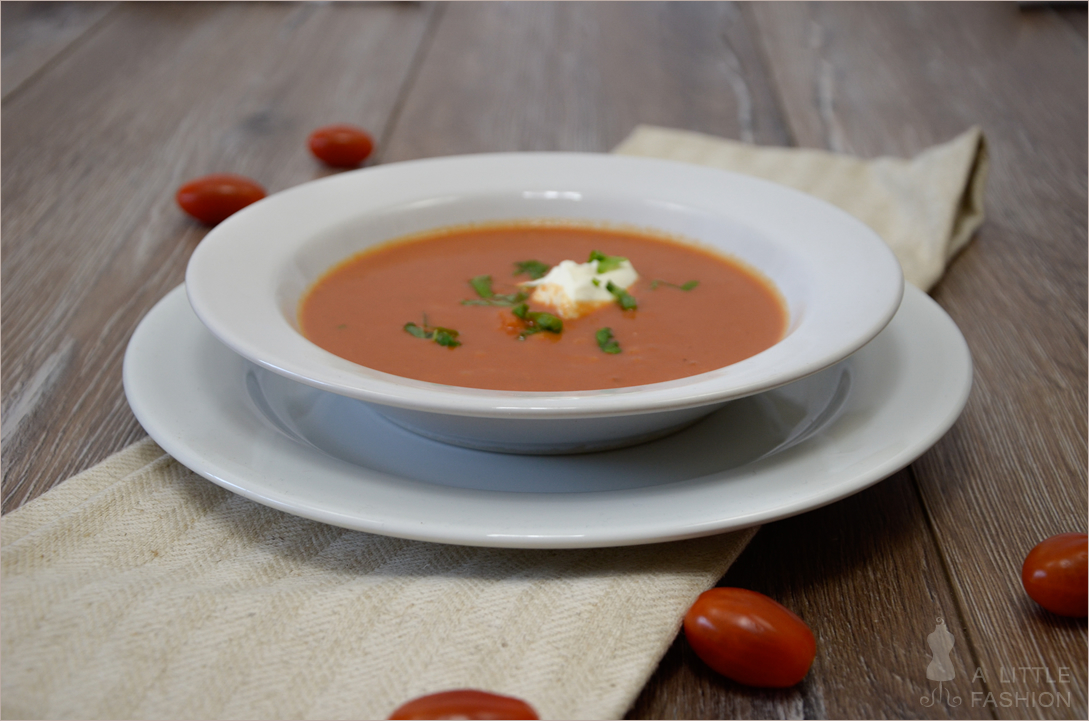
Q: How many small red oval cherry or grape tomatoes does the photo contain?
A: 5